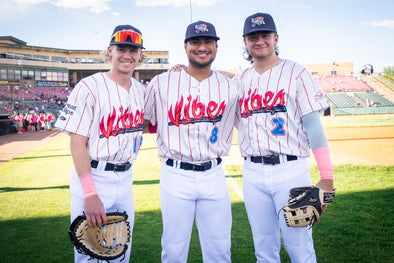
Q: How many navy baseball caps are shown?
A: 3